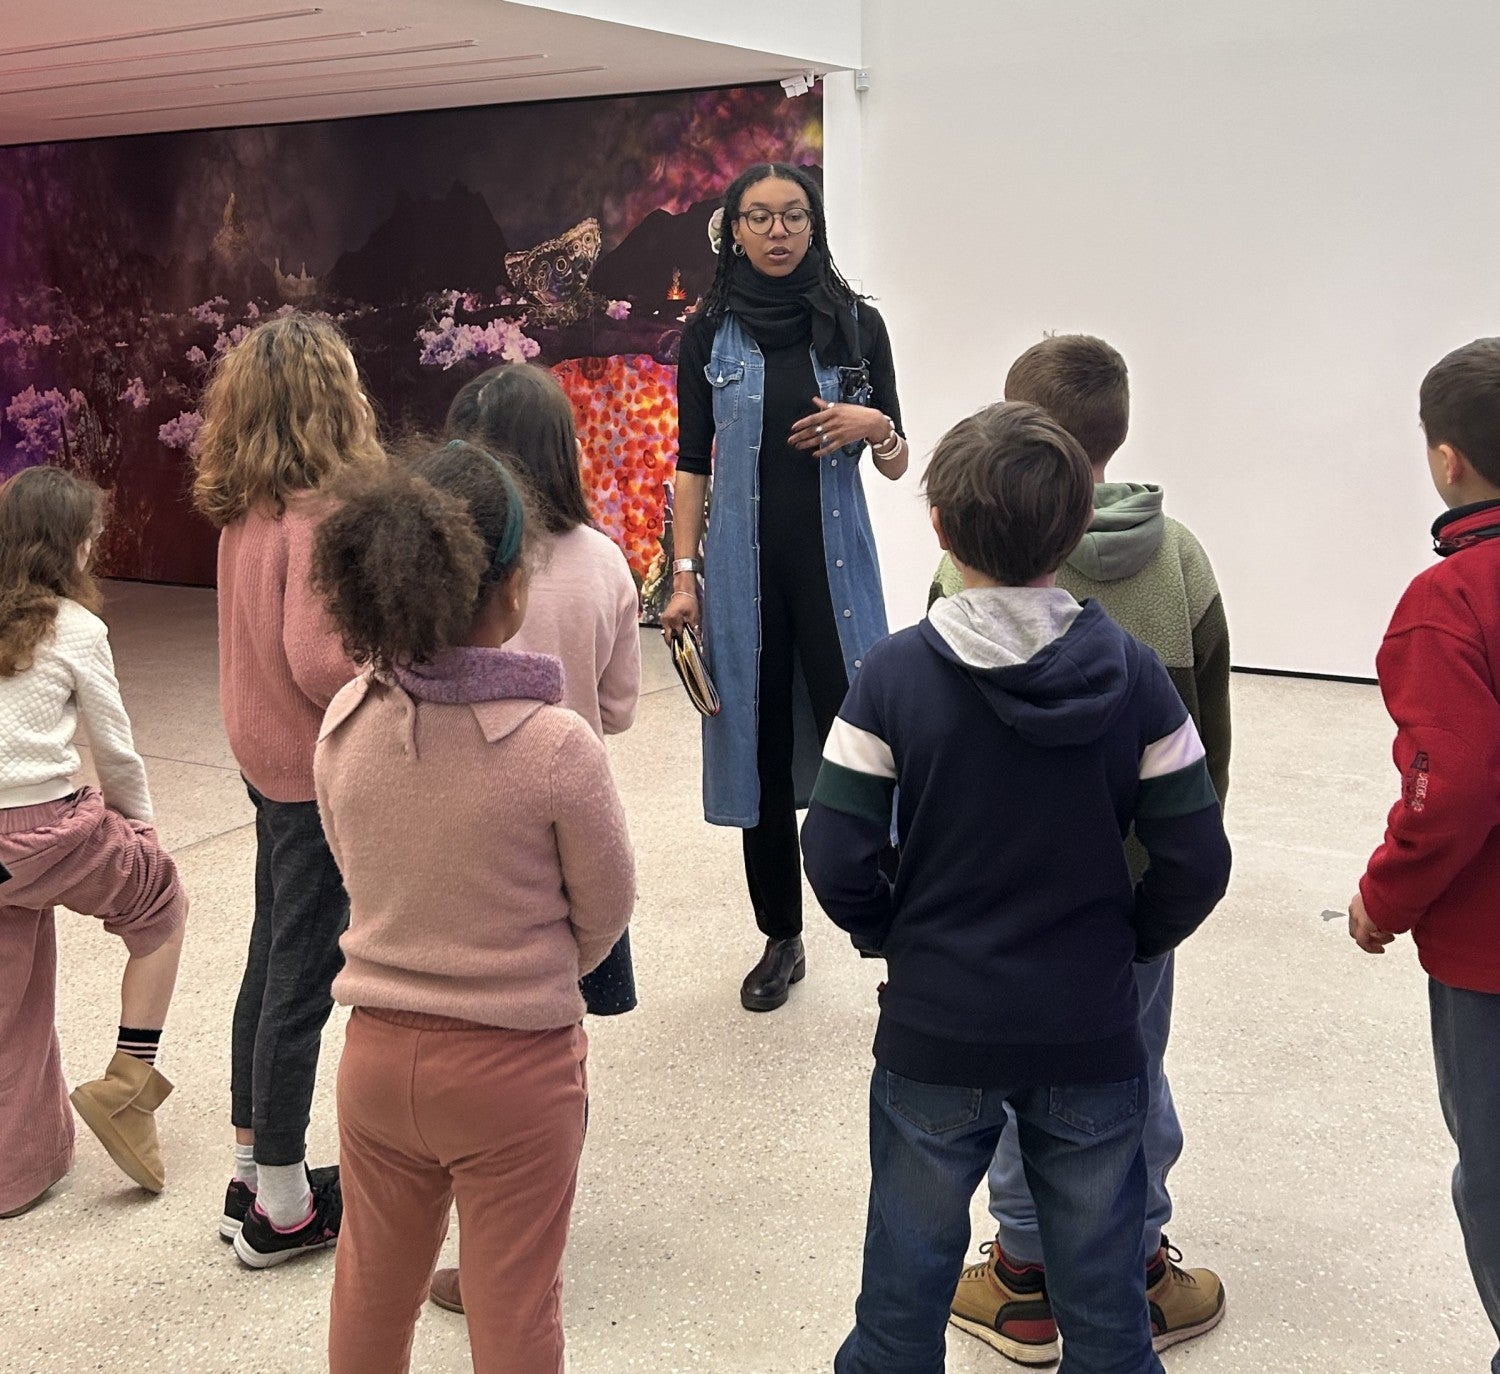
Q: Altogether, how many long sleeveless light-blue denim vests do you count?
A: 1